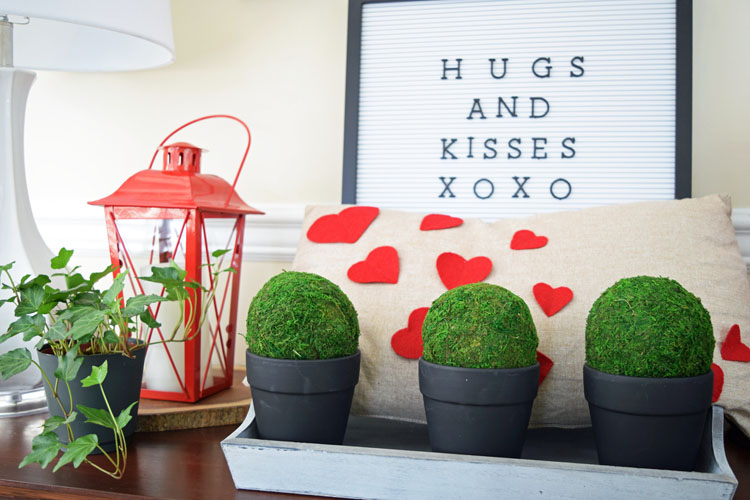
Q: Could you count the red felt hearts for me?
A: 10